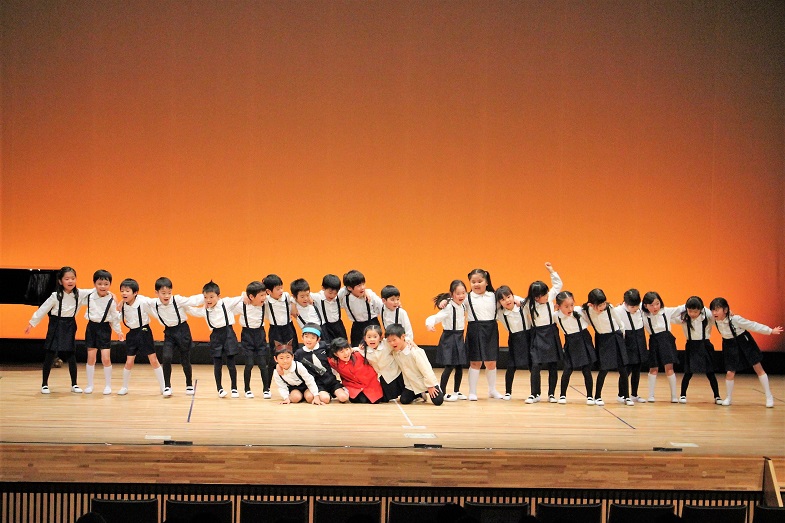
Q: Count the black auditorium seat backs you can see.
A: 10